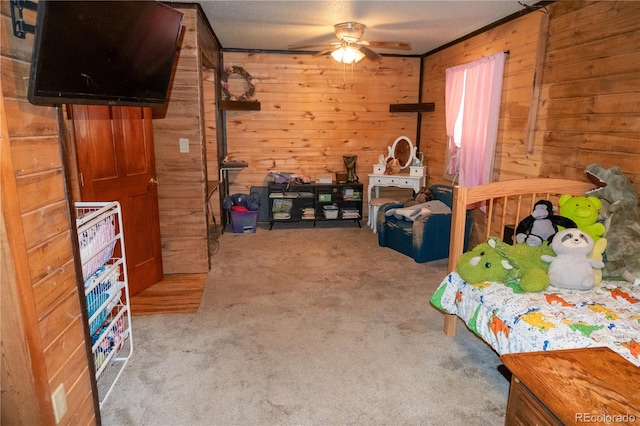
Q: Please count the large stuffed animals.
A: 5